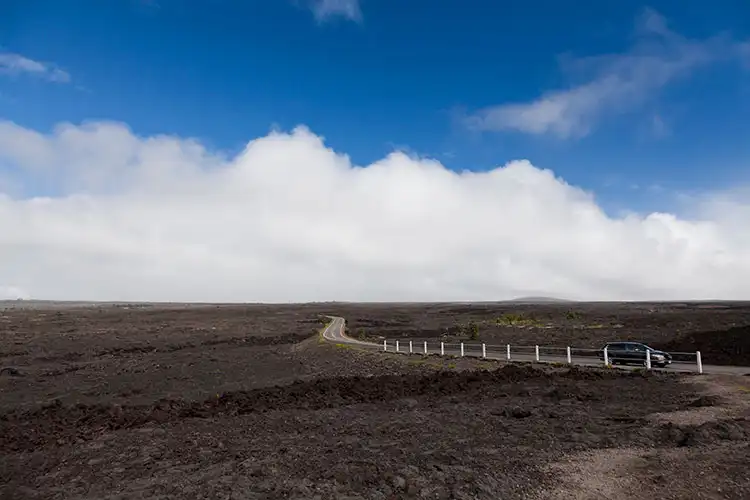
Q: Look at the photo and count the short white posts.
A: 13